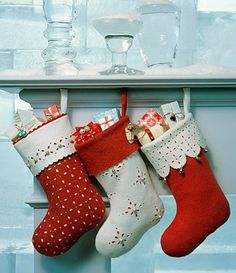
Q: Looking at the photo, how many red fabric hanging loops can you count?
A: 1